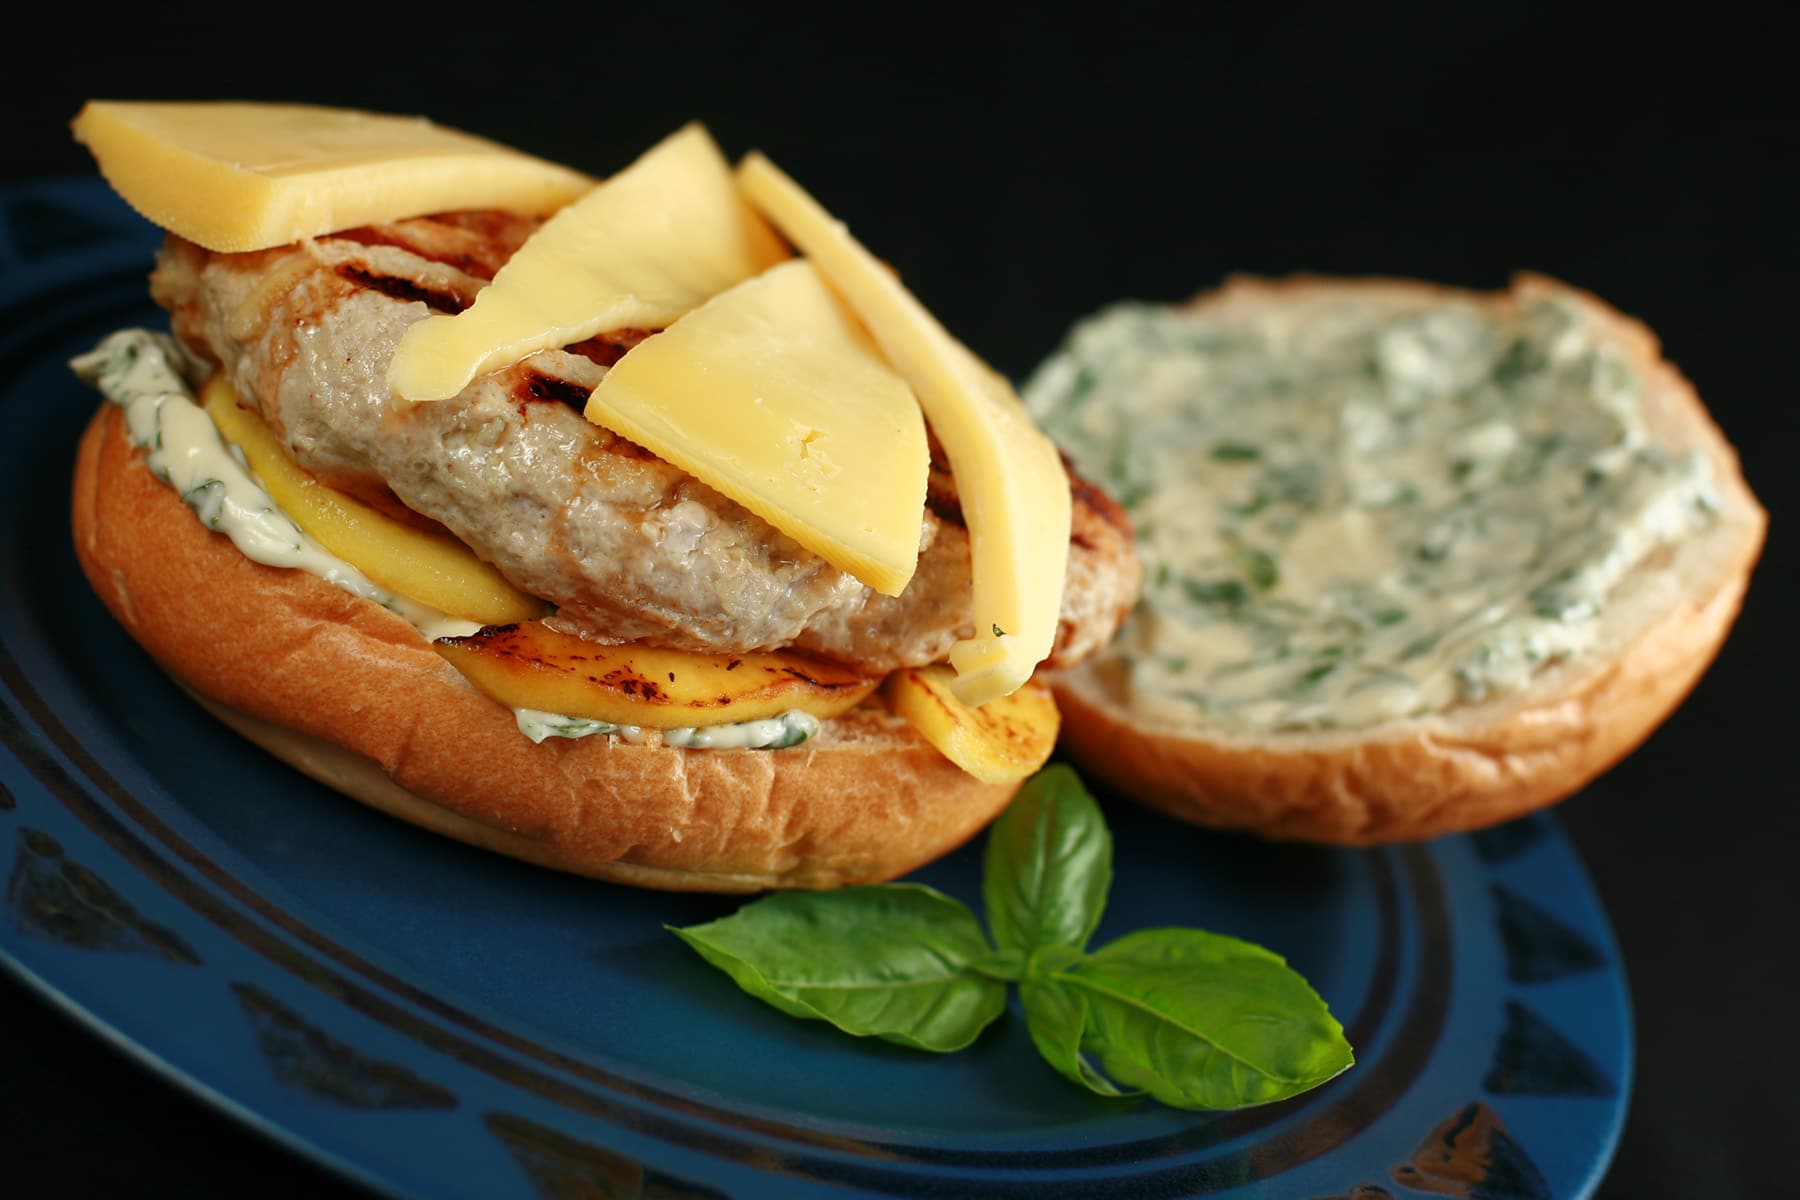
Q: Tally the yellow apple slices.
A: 3